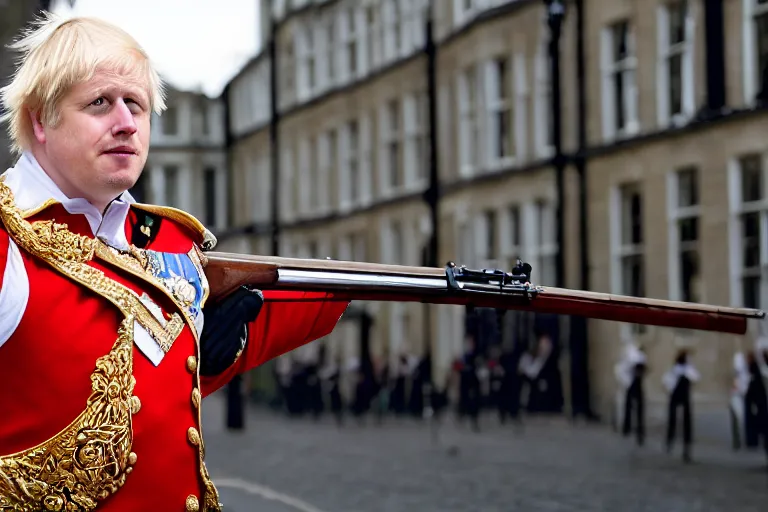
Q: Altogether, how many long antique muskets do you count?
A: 1